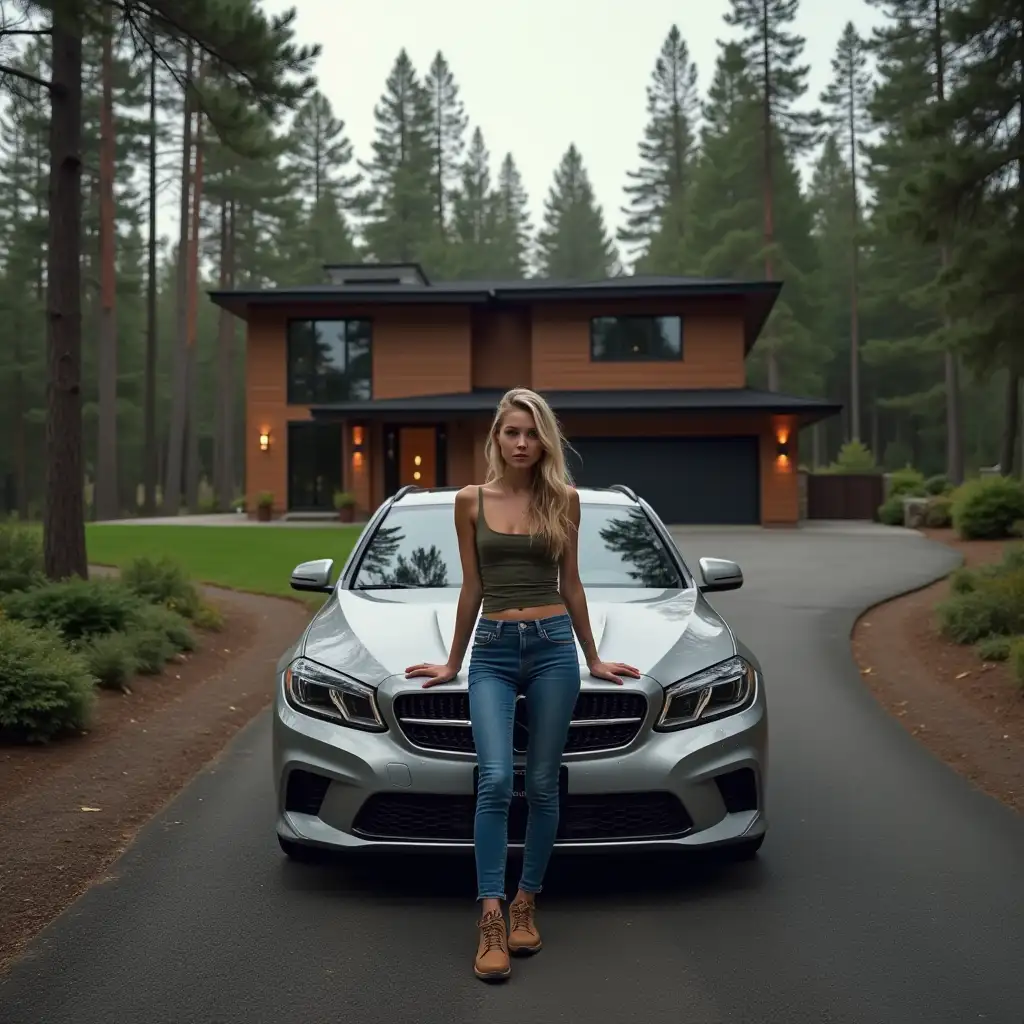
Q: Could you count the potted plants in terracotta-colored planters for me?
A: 2